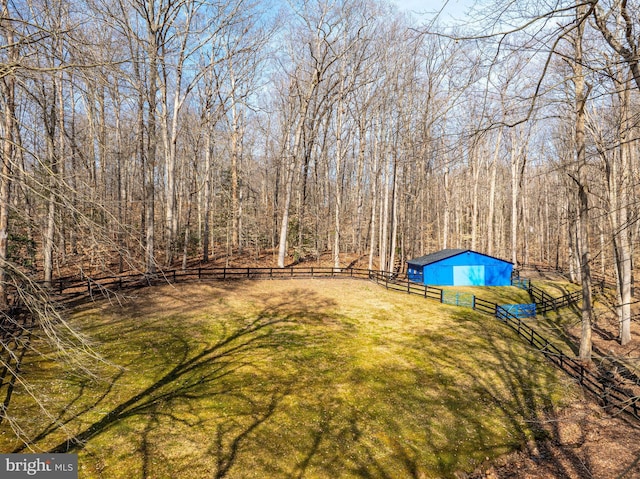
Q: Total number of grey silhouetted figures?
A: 0